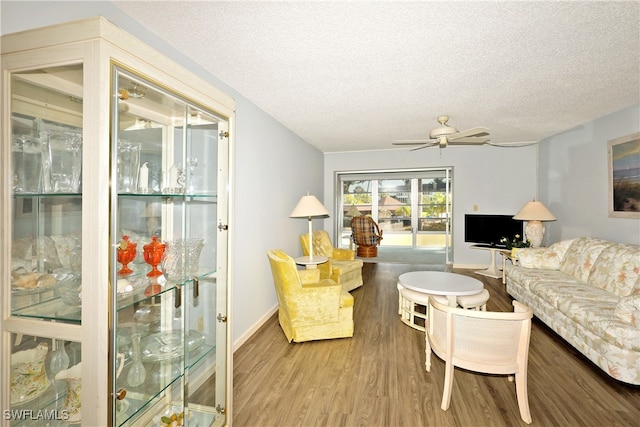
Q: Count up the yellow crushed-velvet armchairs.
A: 2